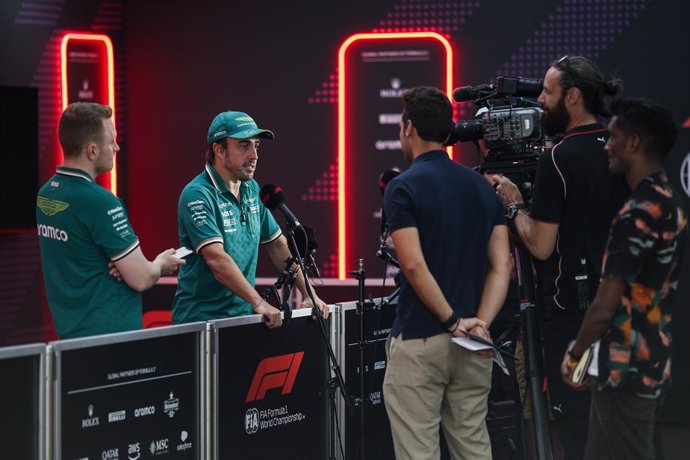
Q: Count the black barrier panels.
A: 4